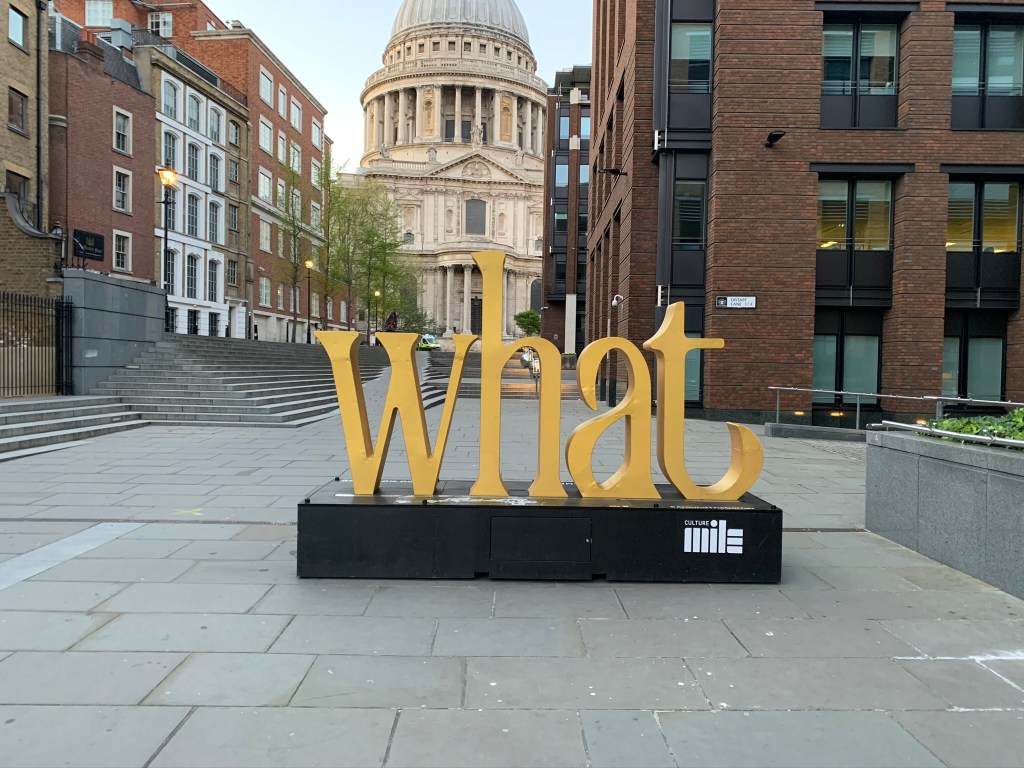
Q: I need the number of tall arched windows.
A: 12